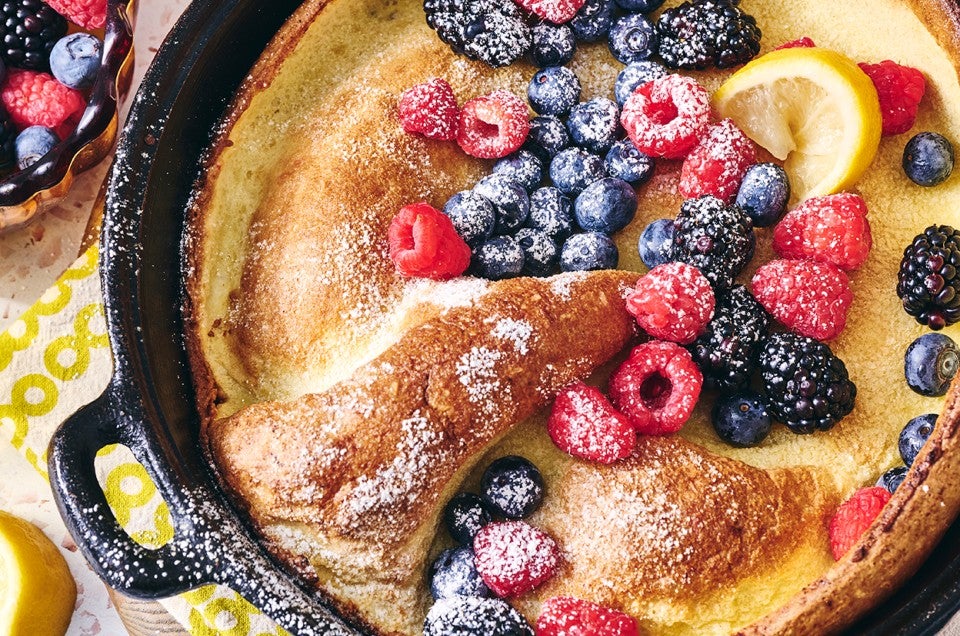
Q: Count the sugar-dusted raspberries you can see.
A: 12